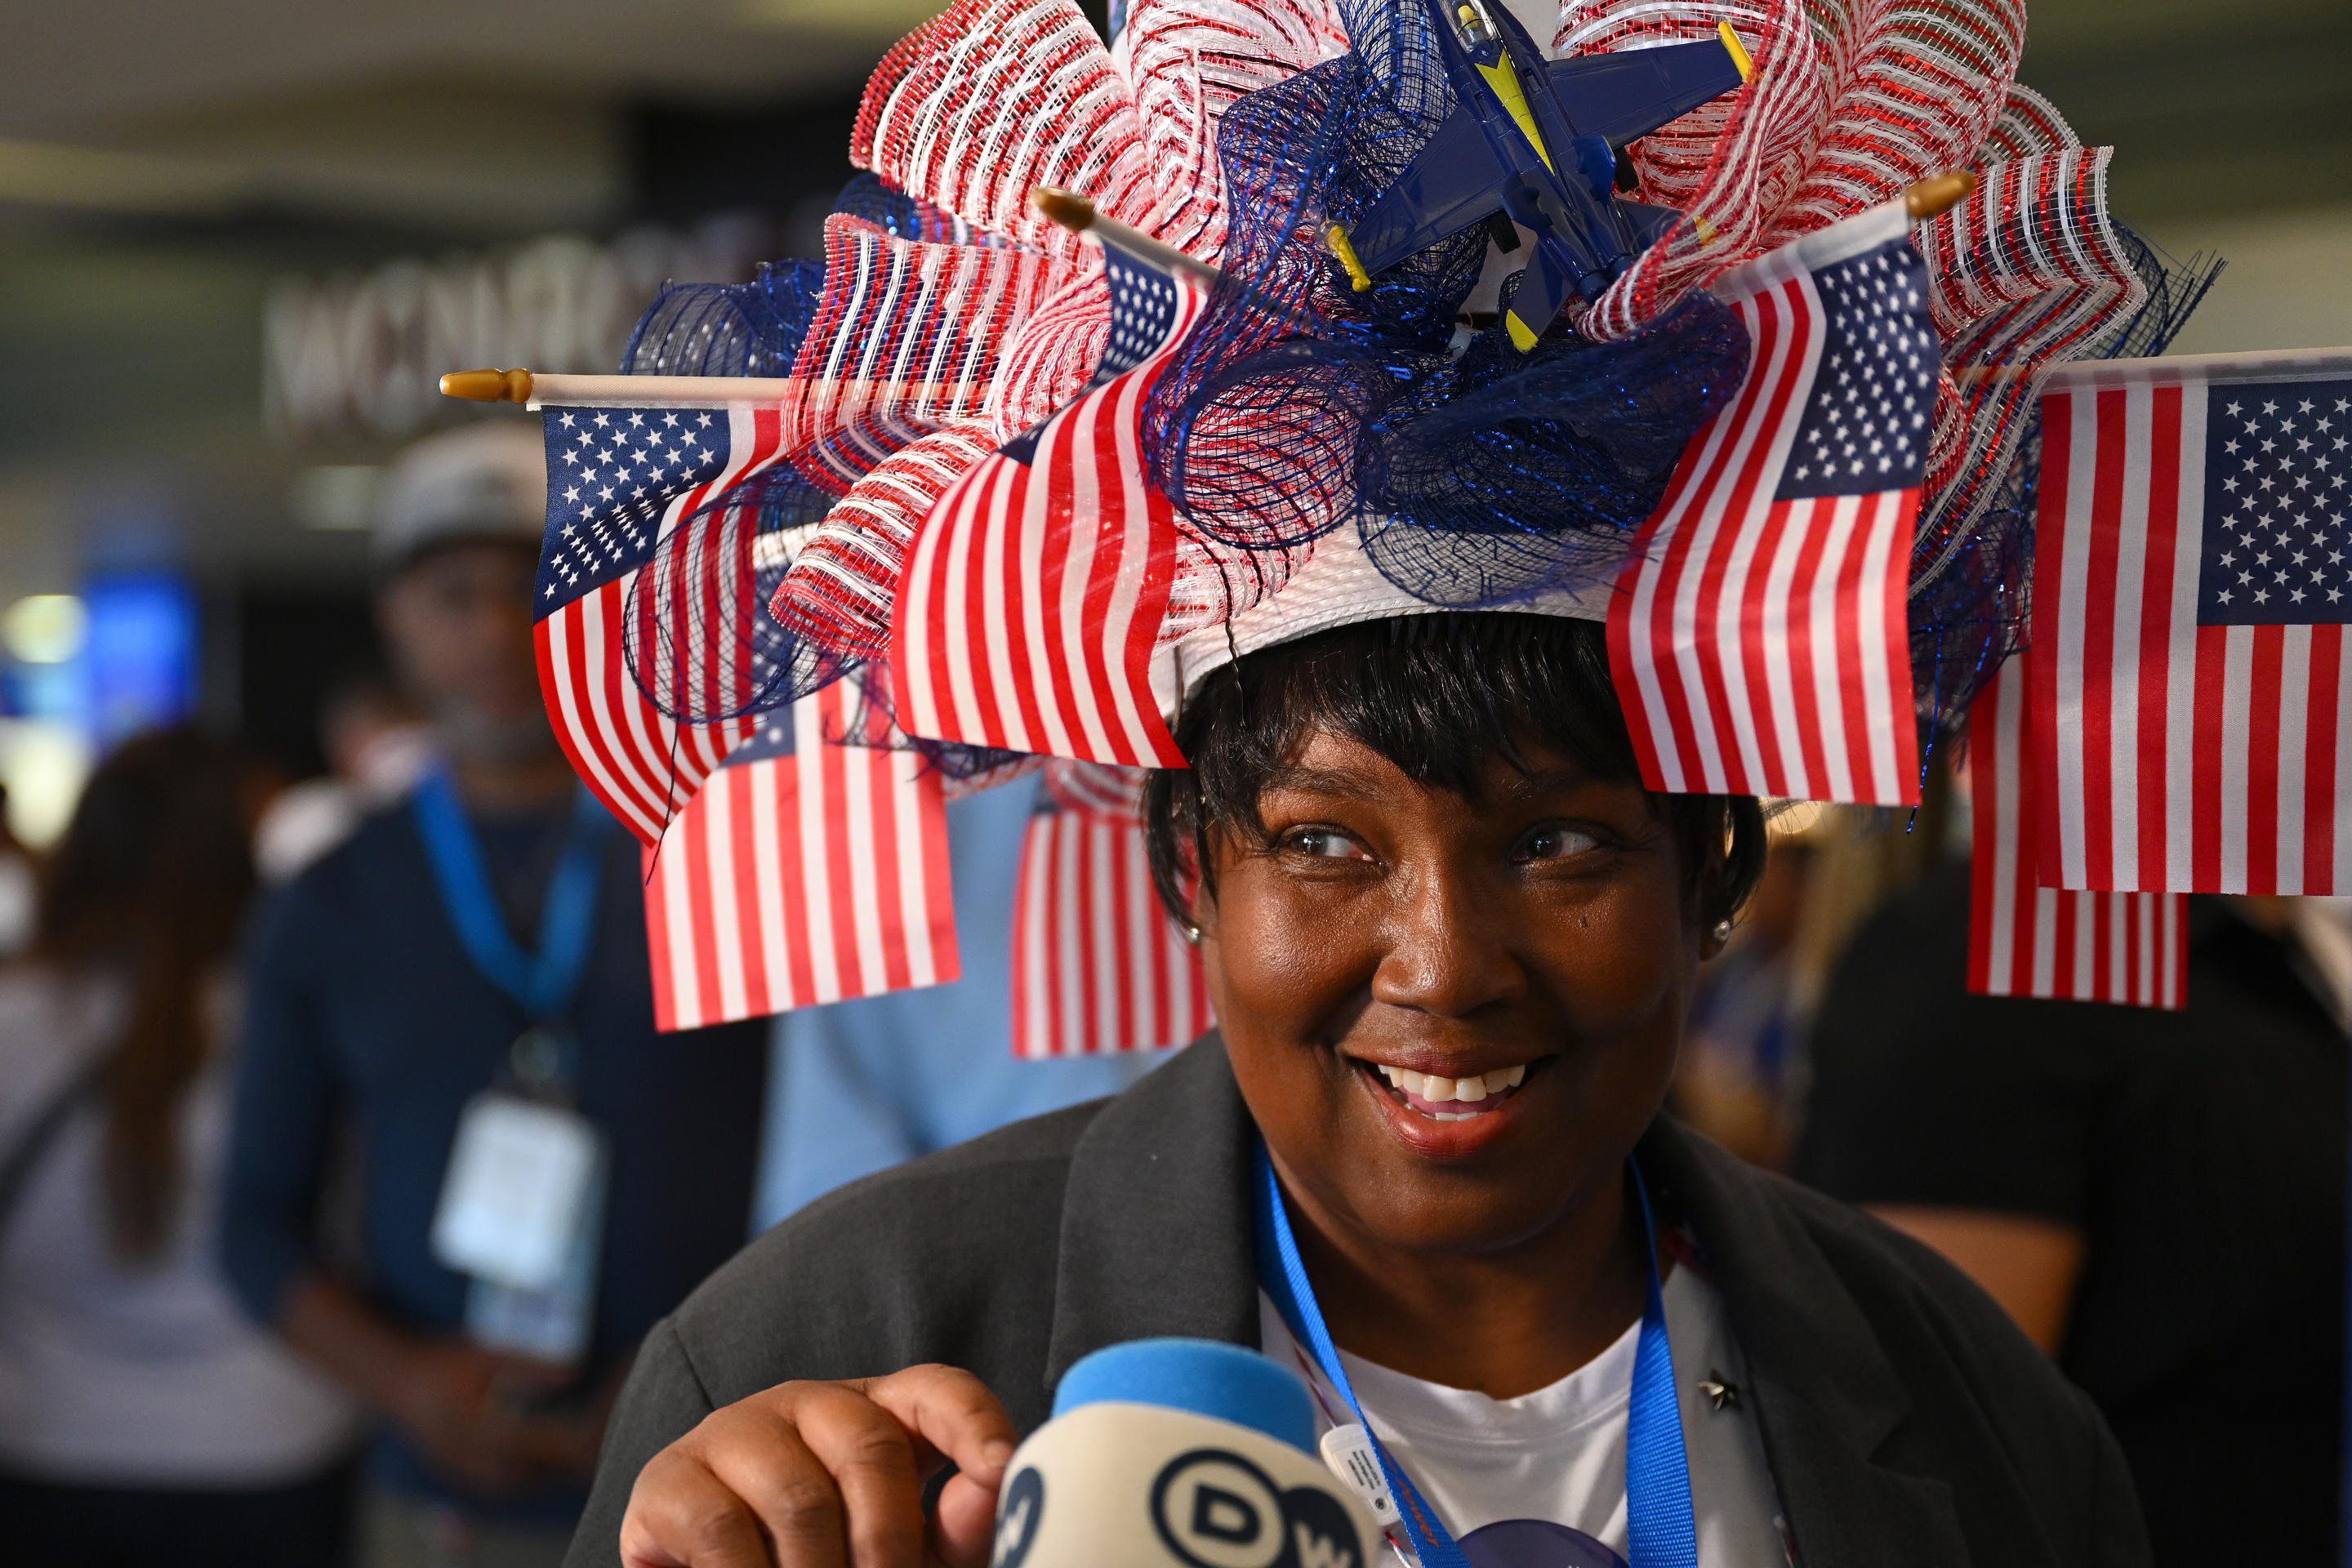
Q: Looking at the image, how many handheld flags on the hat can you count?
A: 7